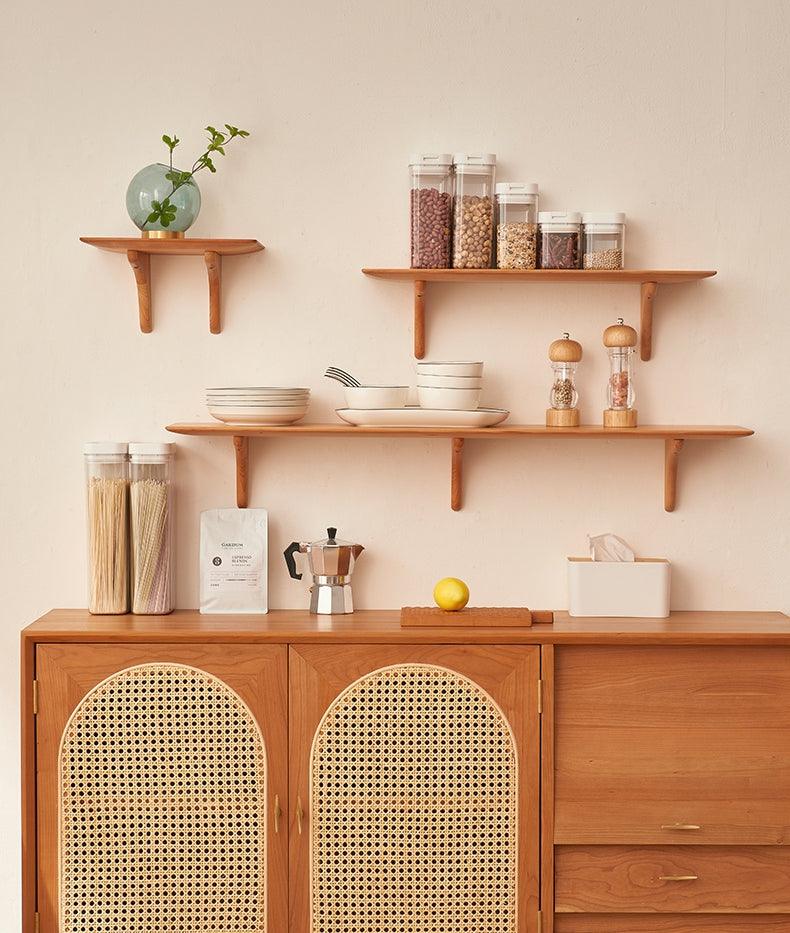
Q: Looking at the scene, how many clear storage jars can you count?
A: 7